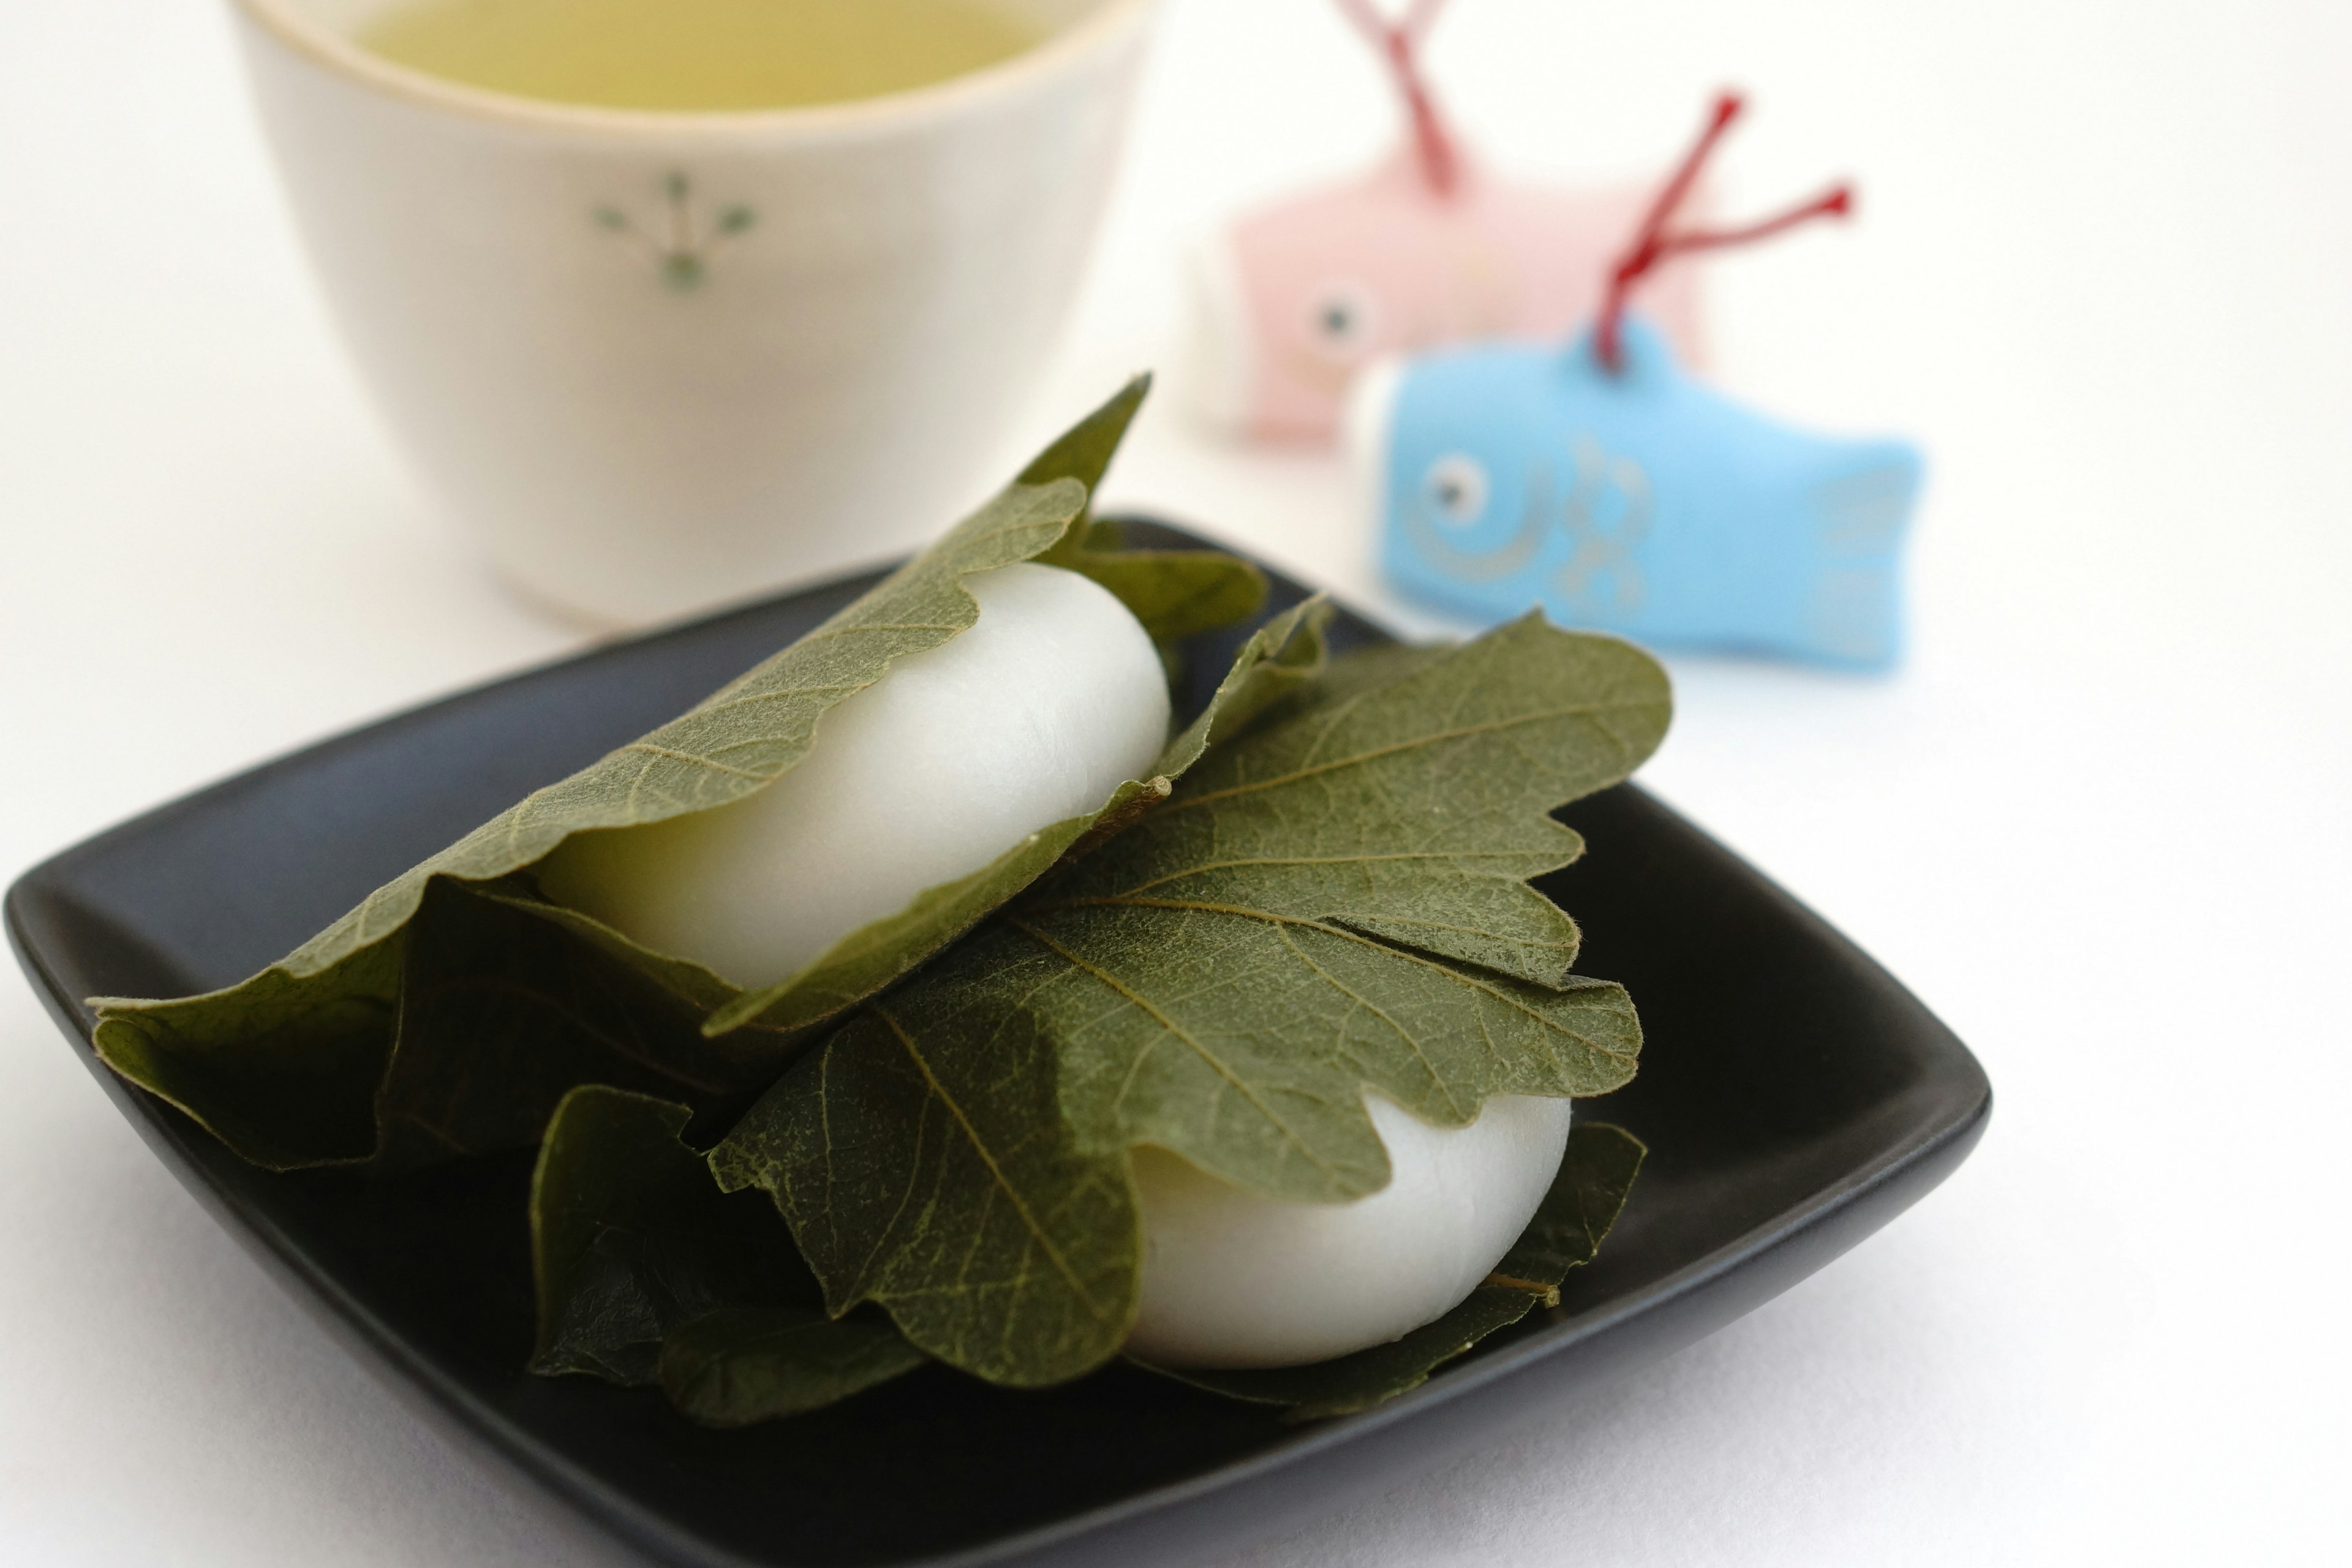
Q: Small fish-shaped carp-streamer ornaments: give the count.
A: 2